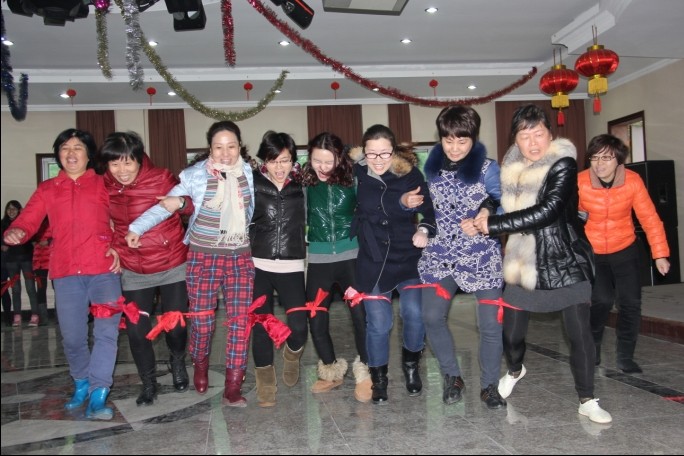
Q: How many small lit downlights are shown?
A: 10